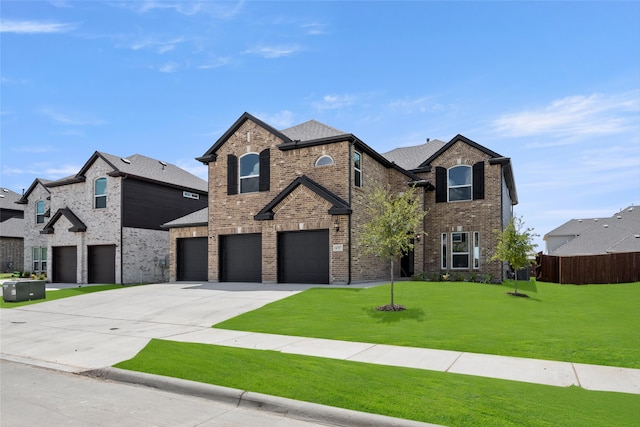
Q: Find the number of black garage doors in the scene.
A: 5